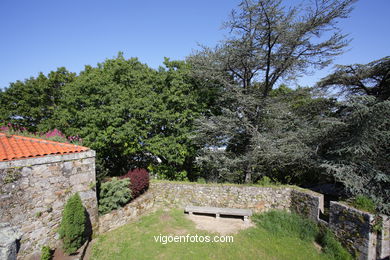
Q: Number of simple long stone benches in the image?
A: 1